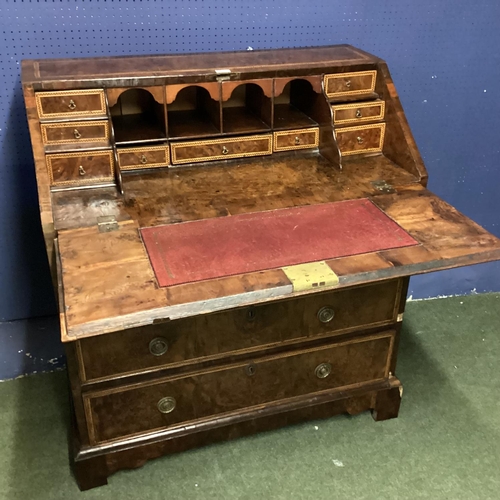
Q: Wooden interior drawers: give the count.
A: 9